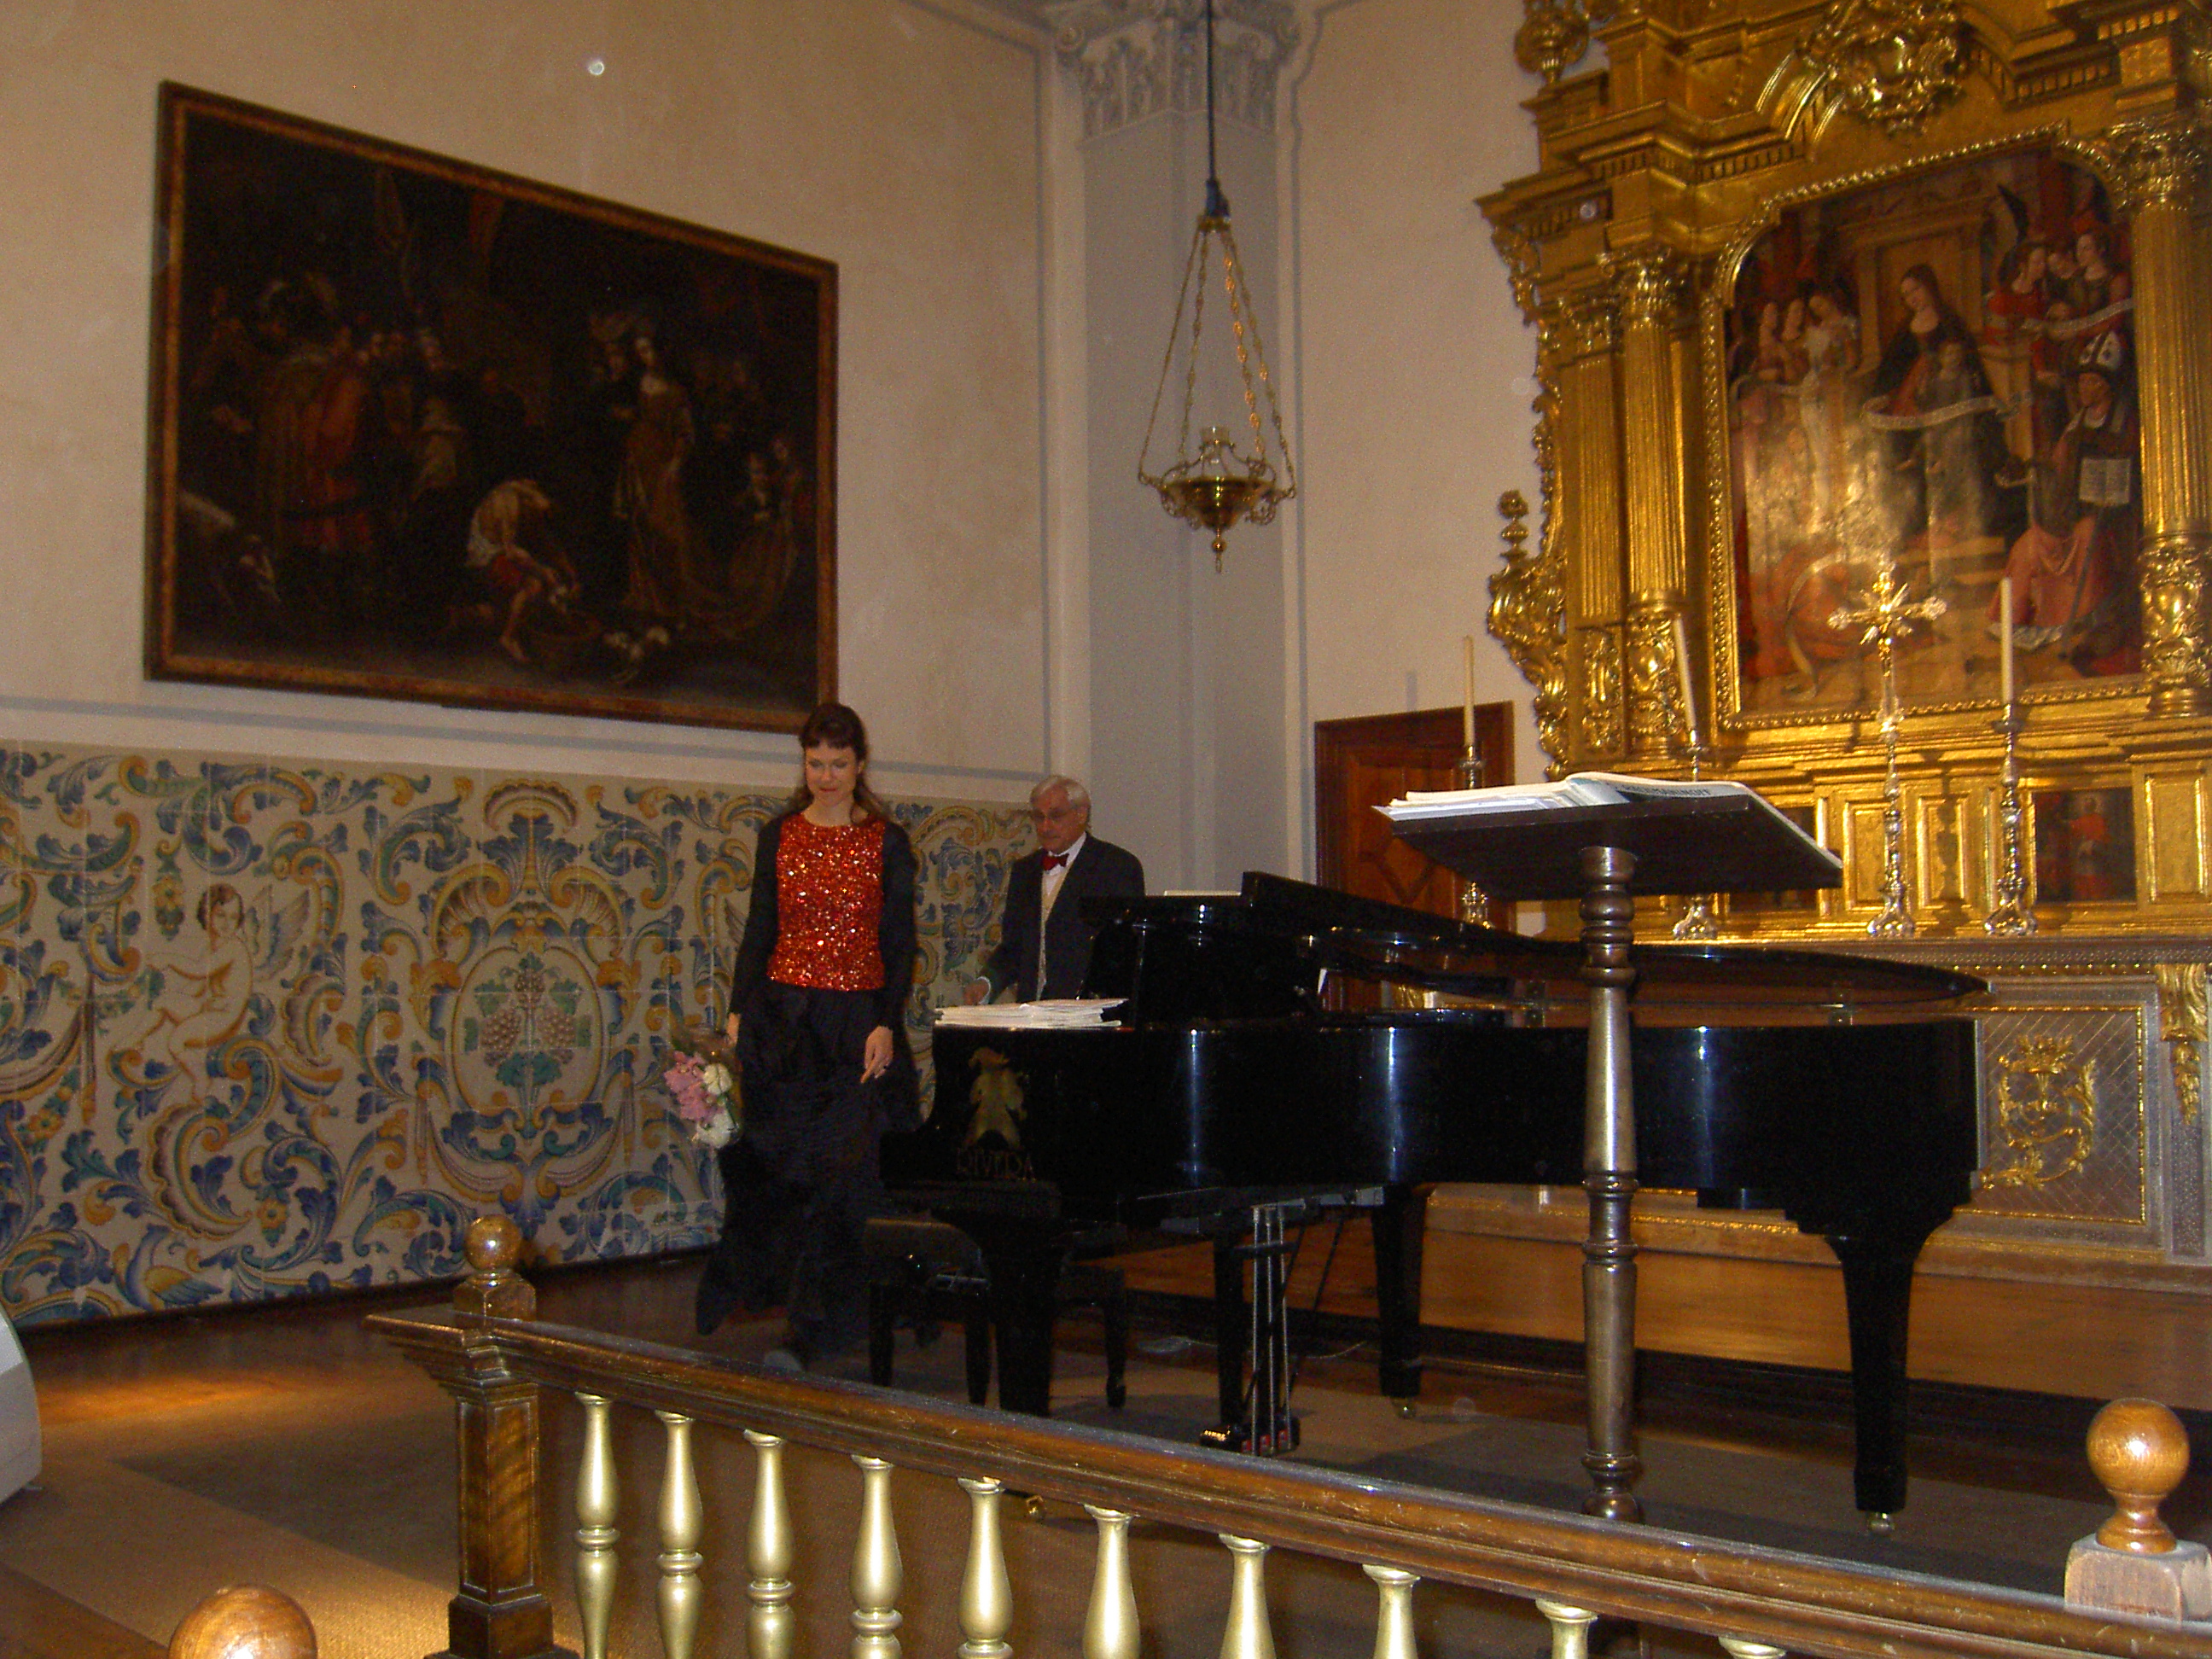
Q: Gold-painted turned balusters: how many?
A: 10